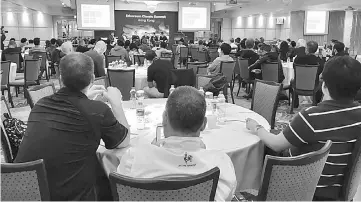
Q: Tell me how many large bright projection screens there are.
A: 3